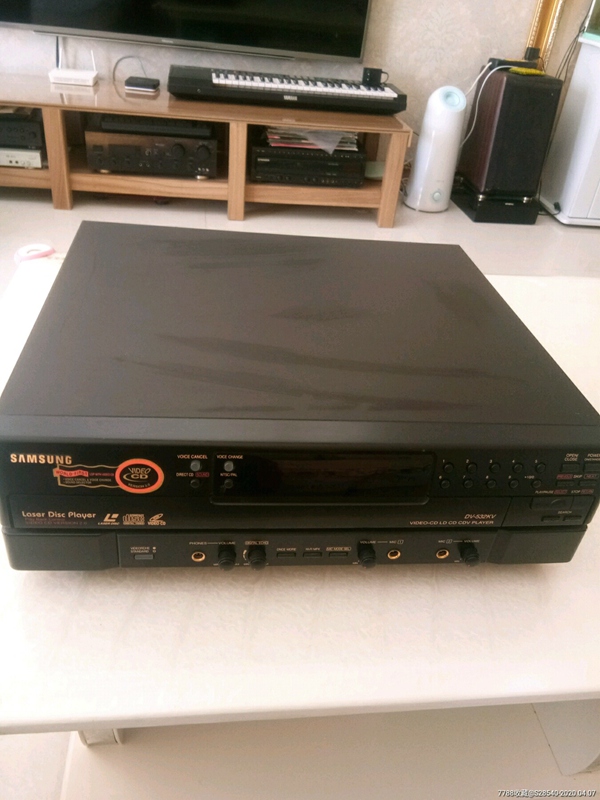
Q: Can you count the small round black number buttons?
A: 10